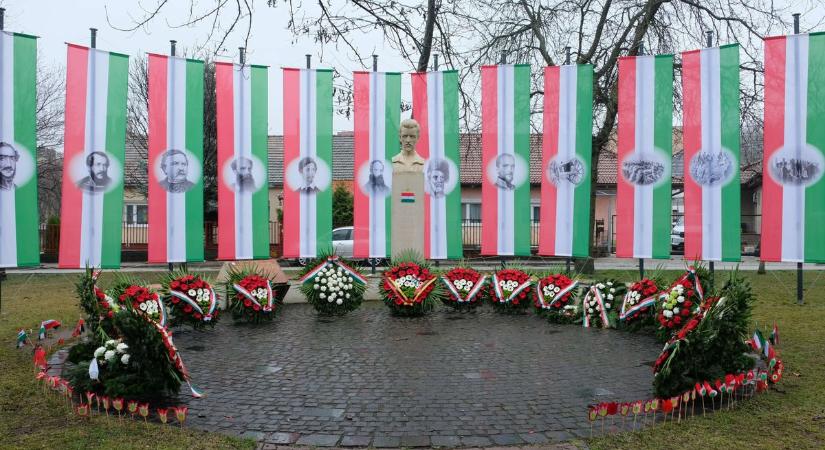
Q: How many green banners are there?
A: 12